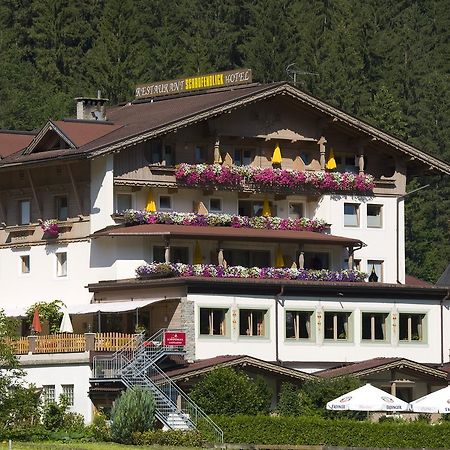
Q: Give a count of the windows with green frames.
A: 6